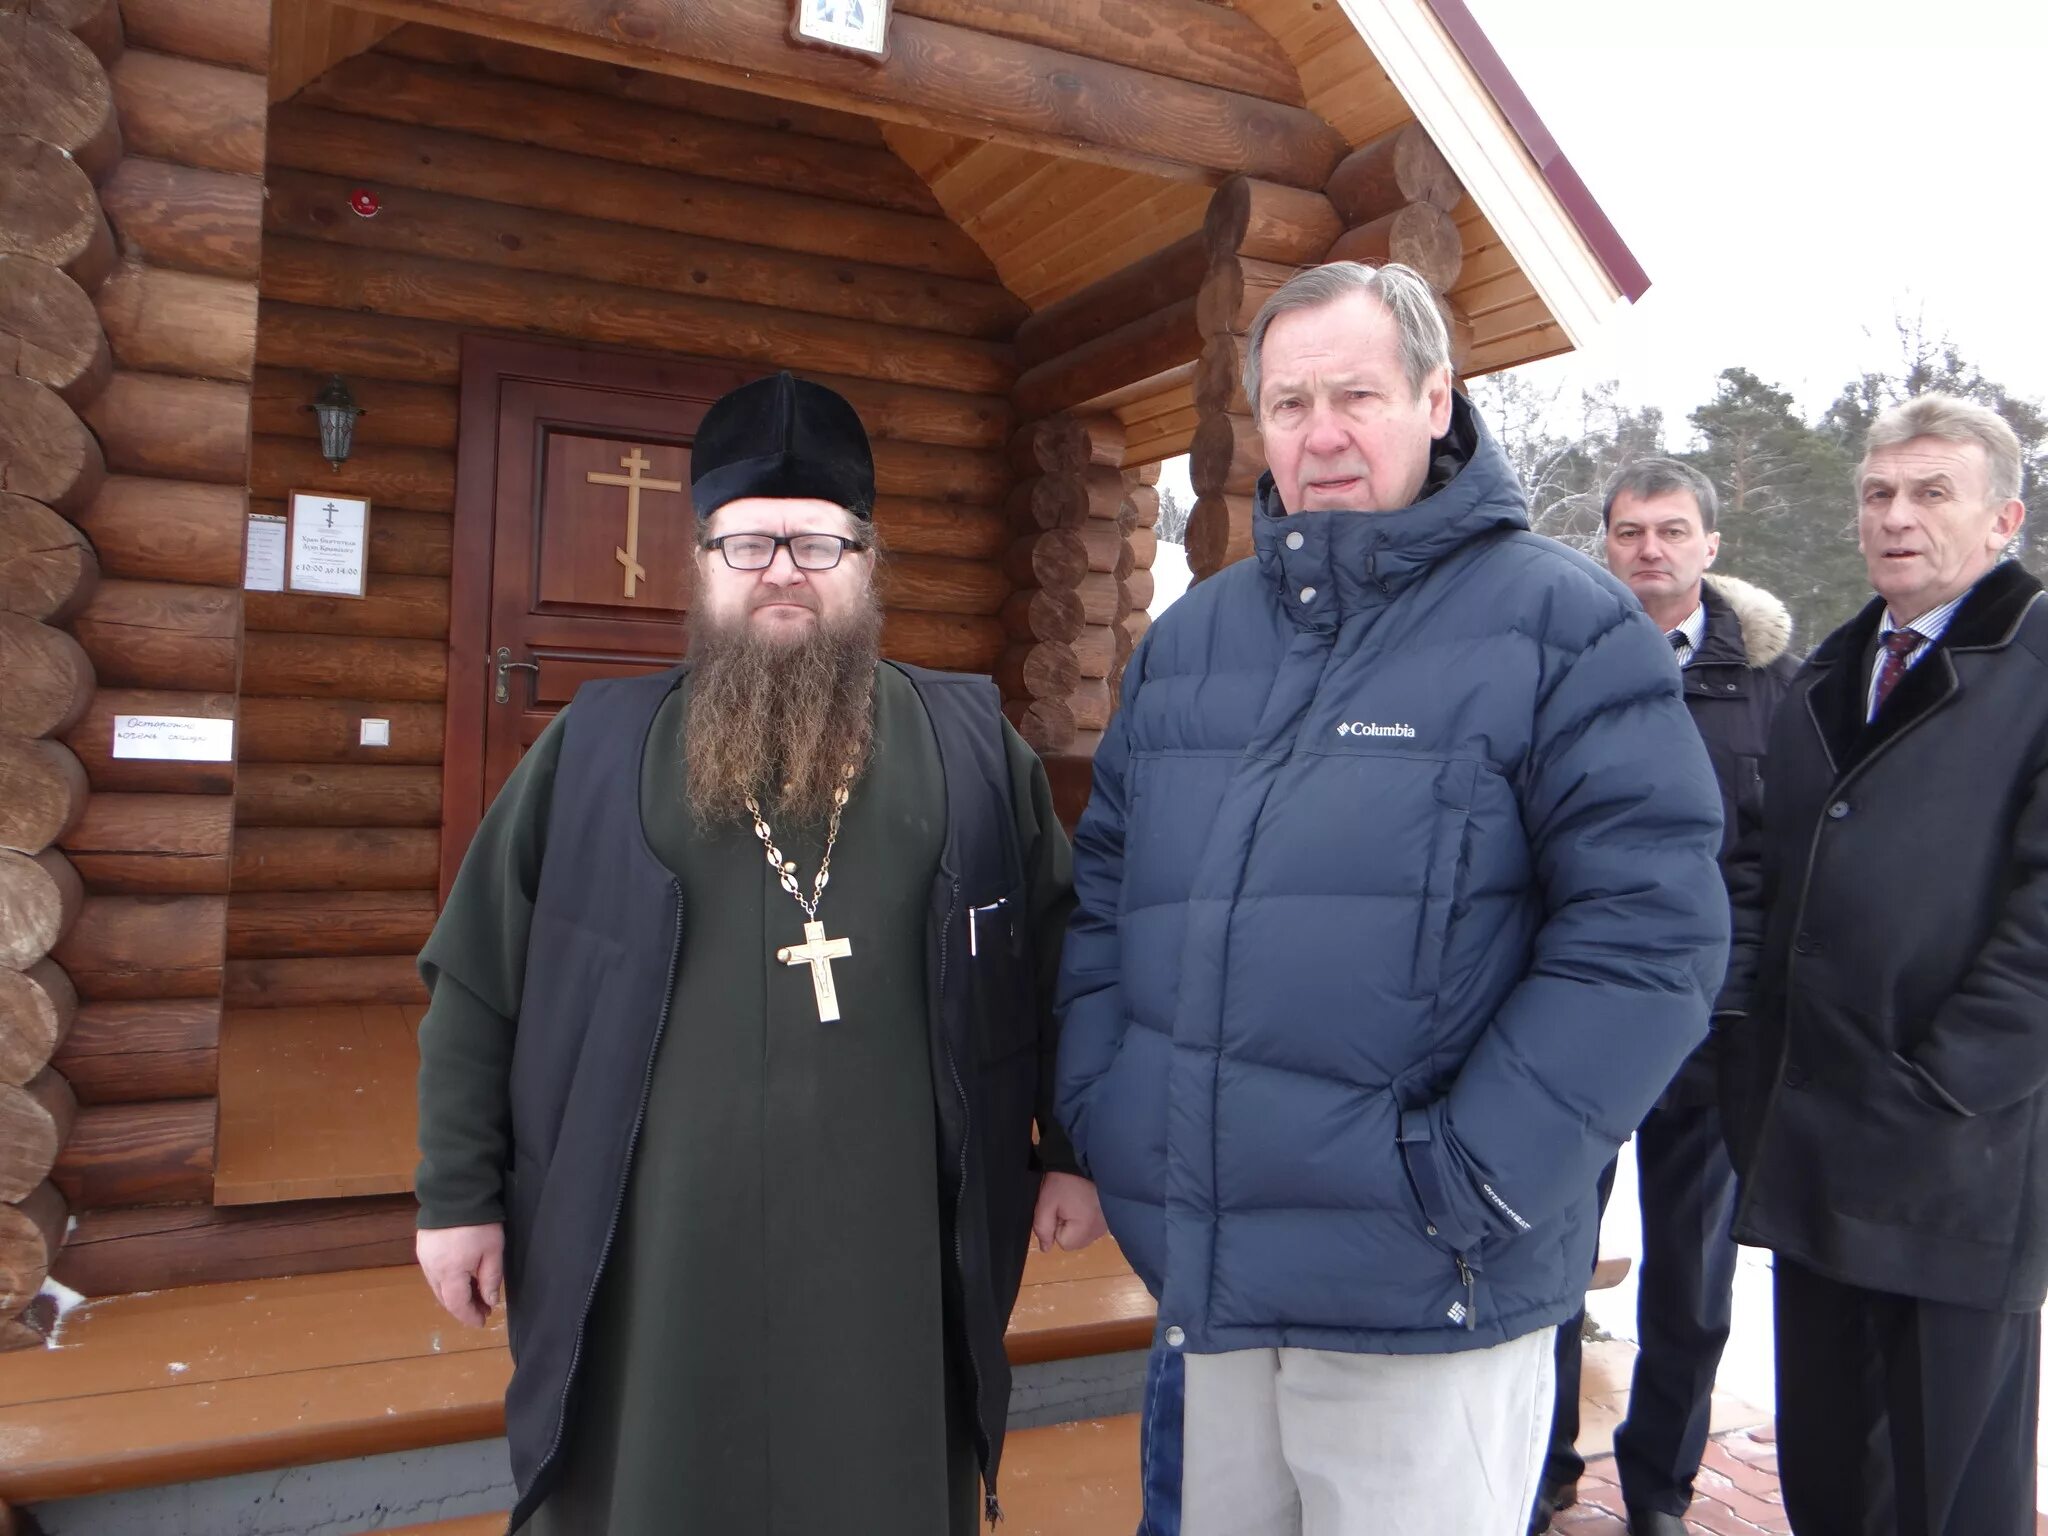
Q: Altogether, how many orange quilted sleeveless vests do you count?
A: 0